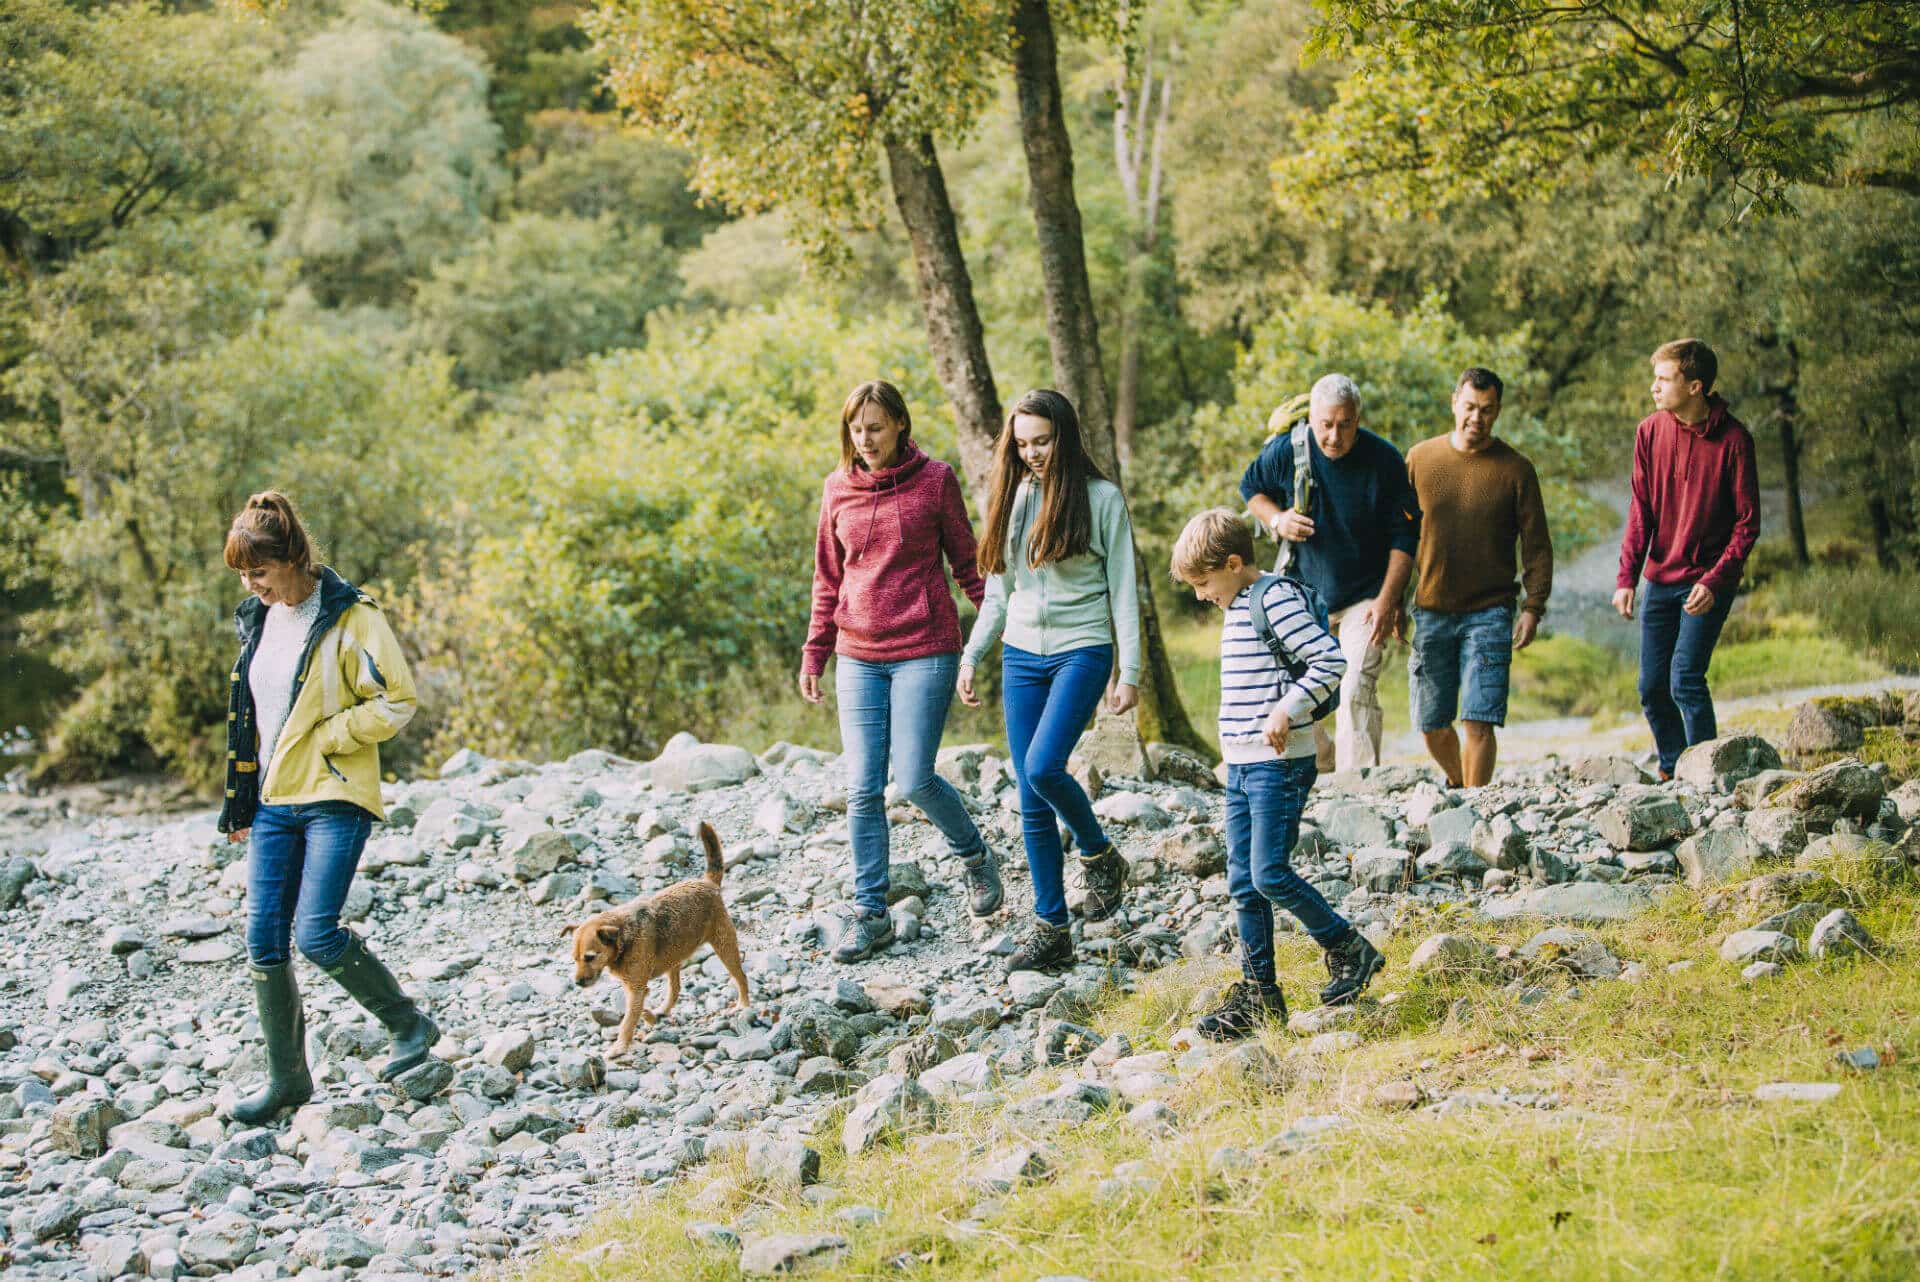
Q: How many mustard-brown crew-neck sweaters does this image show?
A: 1